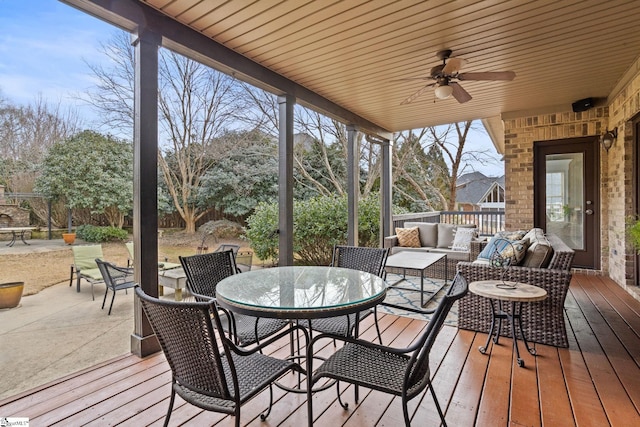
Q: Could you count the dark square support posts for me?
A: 4